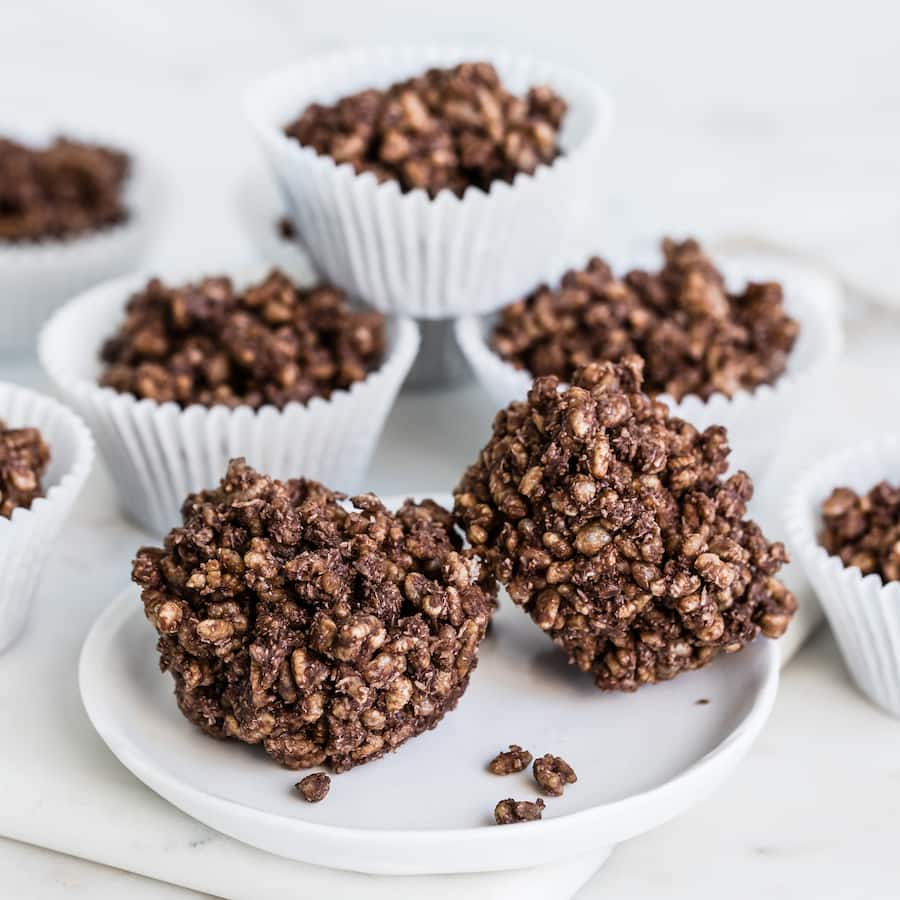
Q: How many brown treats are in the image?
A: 8